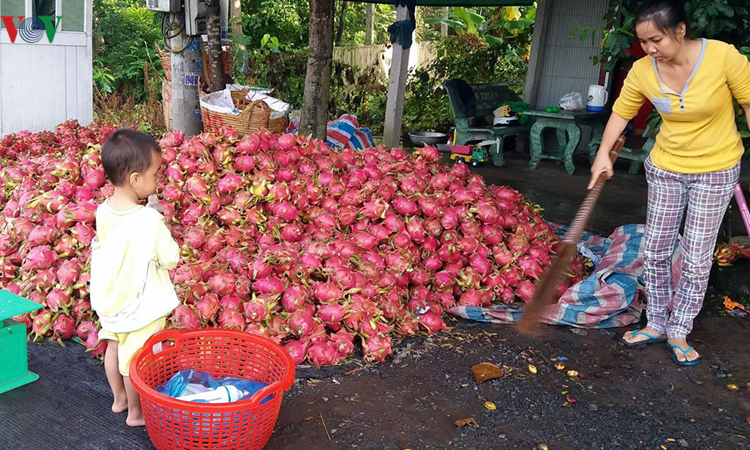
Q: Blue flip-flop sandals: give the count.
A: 2